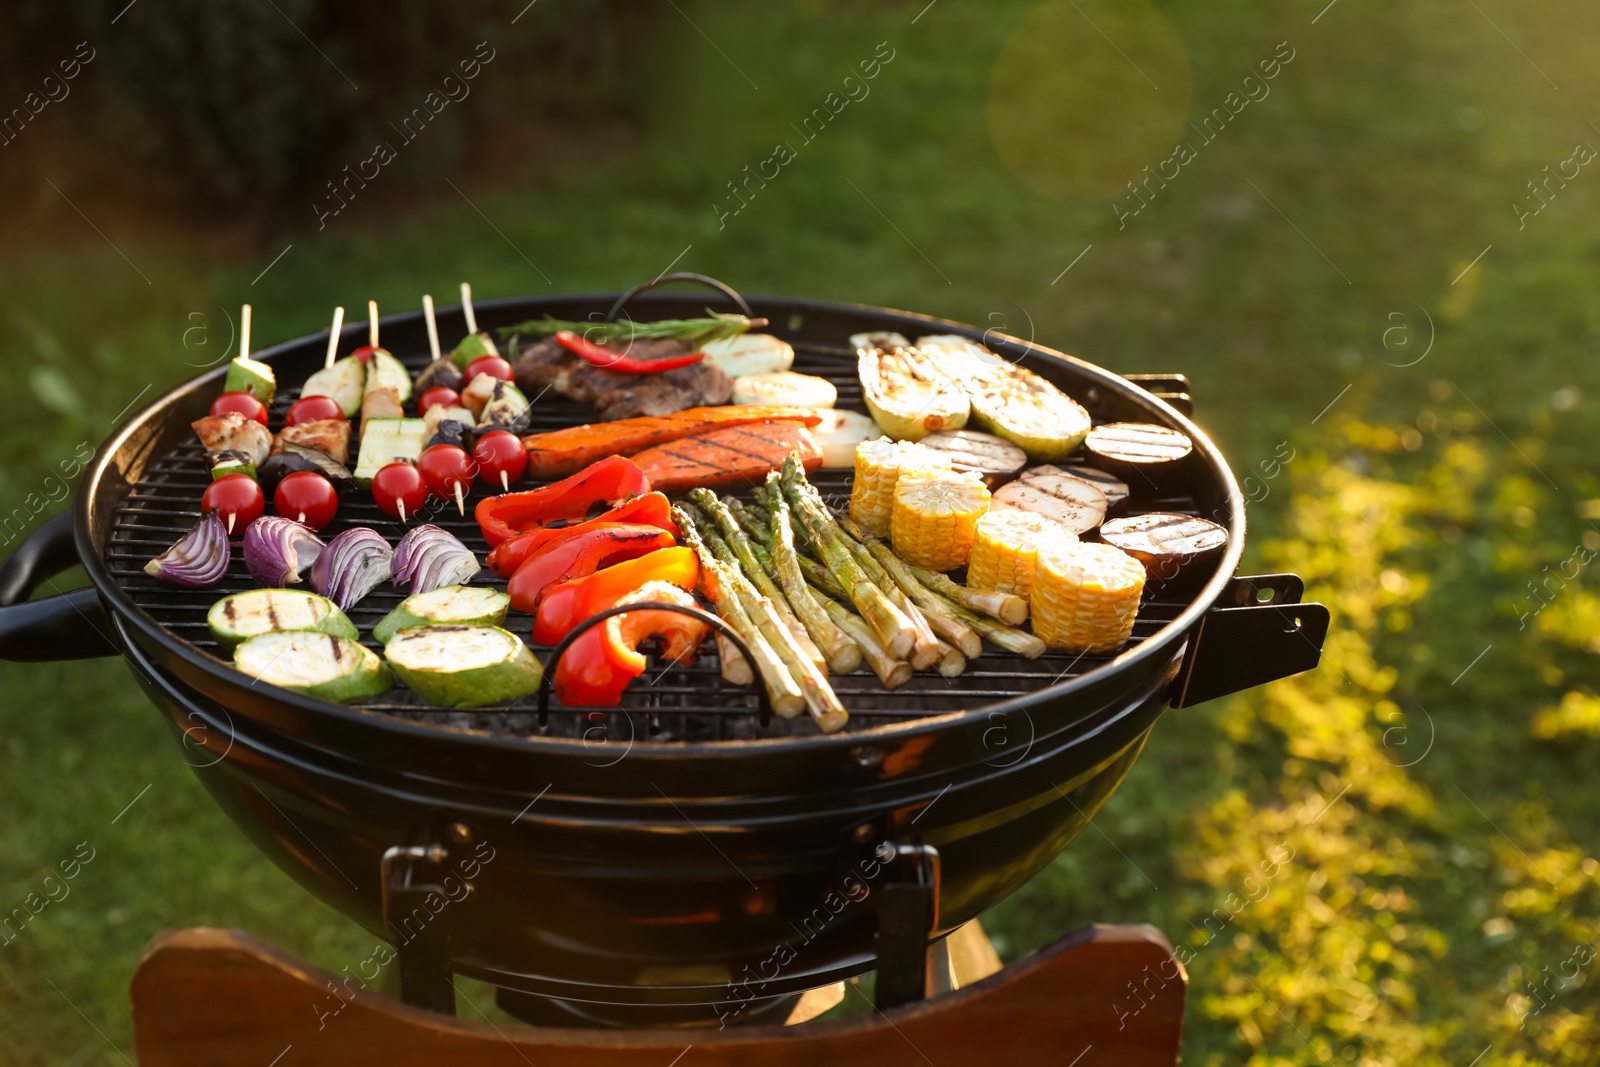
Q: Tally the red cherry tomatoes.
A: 10